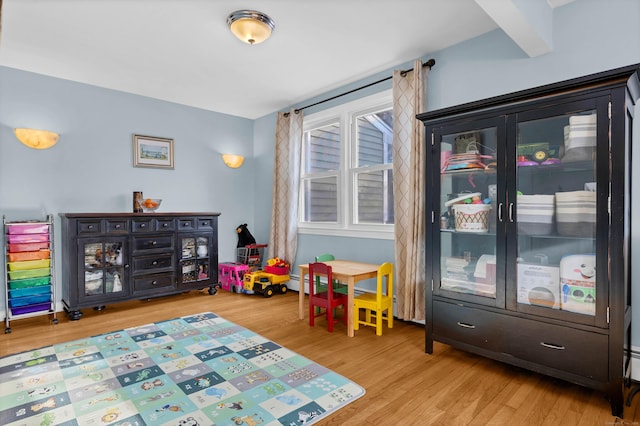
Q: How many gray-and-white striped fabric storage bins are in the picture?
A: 3